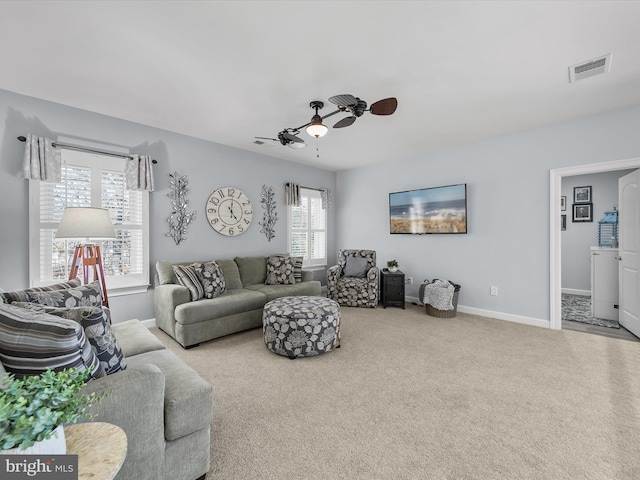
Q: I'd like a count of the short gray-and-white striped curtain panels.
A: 4